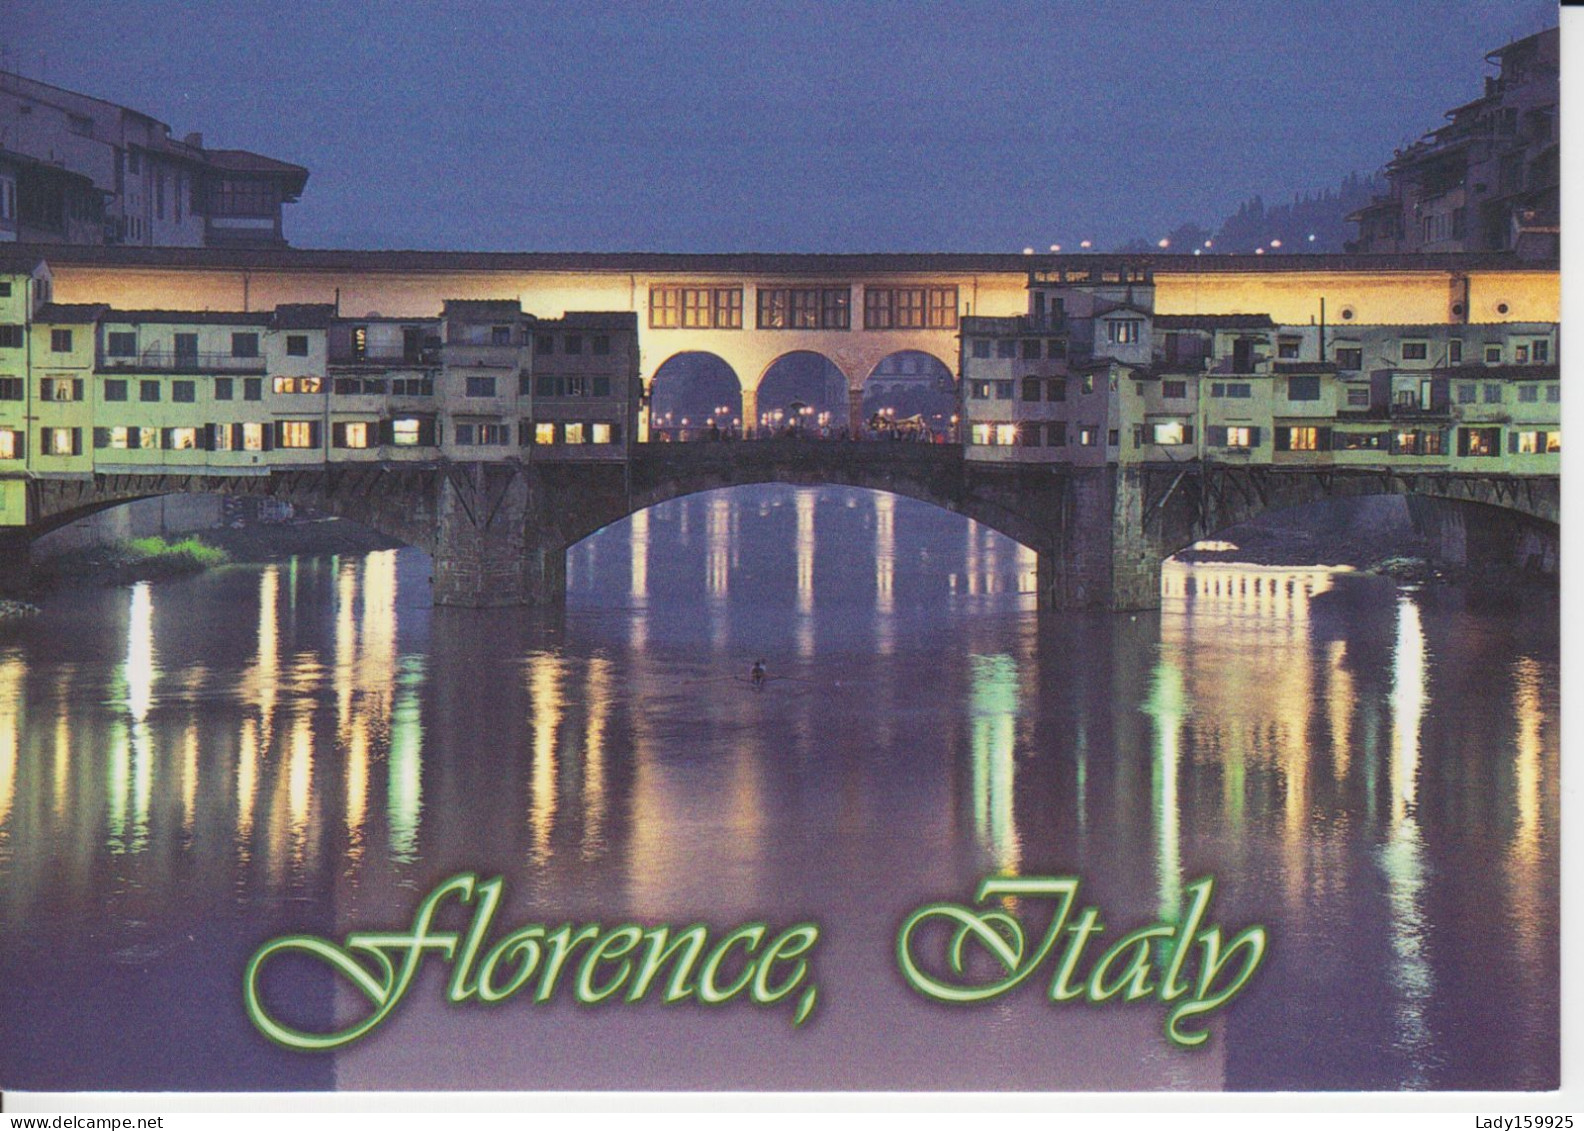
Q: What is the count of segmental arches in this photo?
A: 3